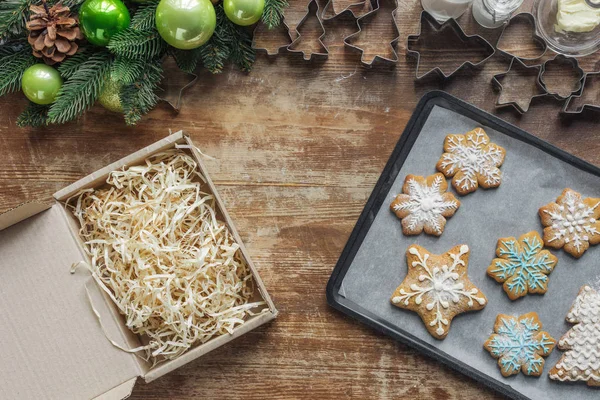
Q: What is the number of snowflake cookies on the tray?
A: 5